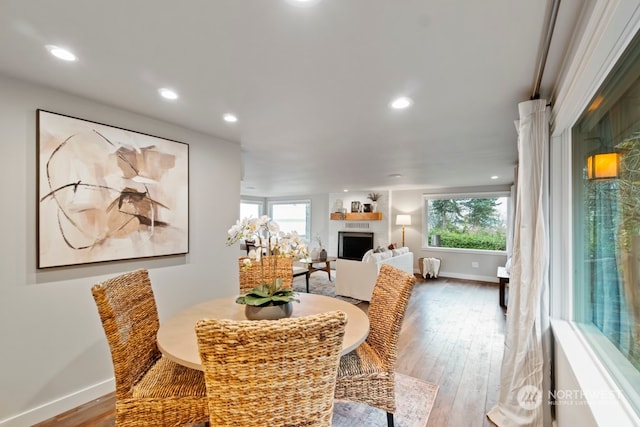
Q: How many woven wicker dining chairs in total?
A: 4